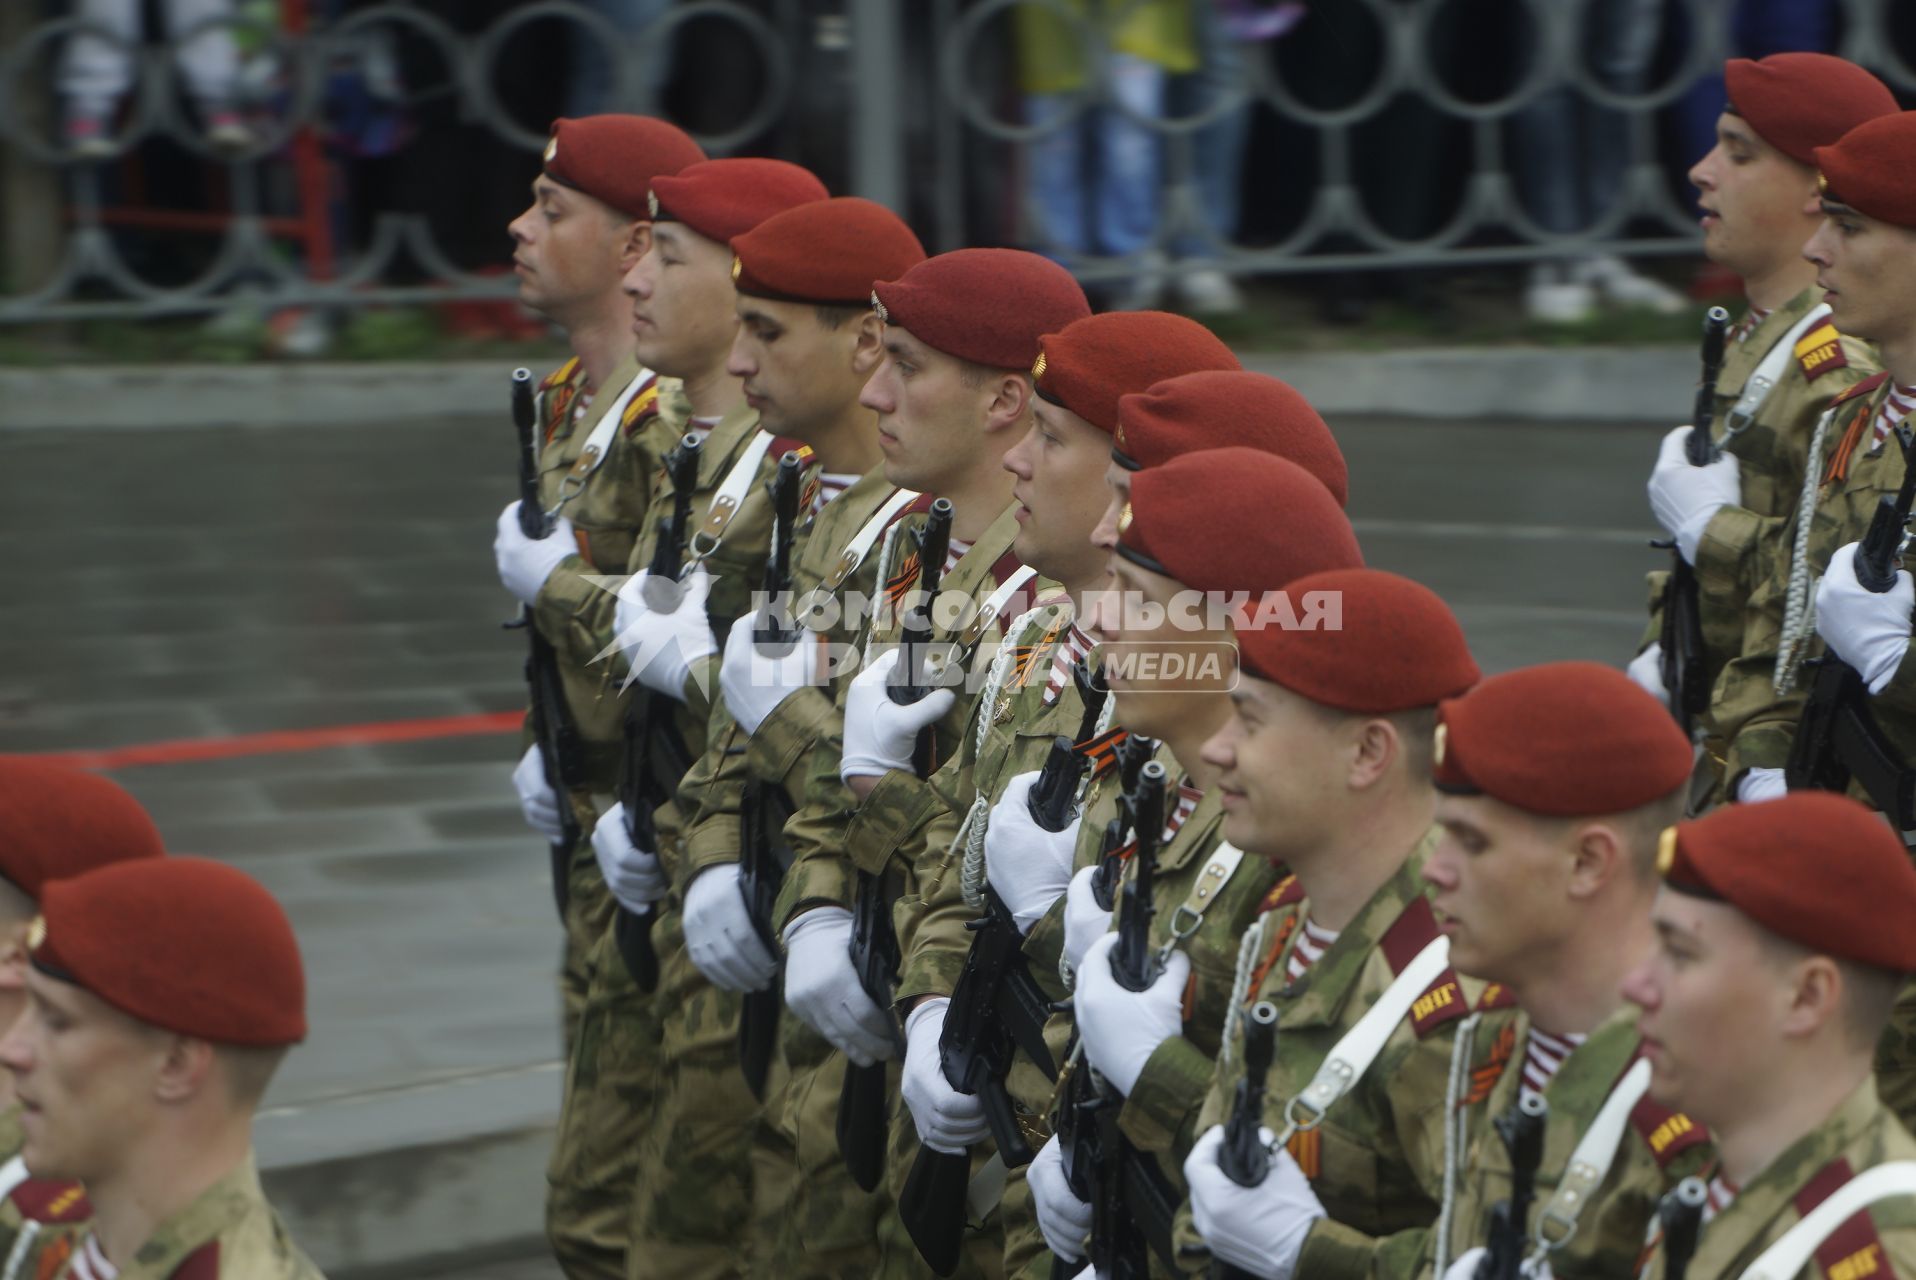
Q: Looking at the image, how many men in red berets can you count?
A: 14